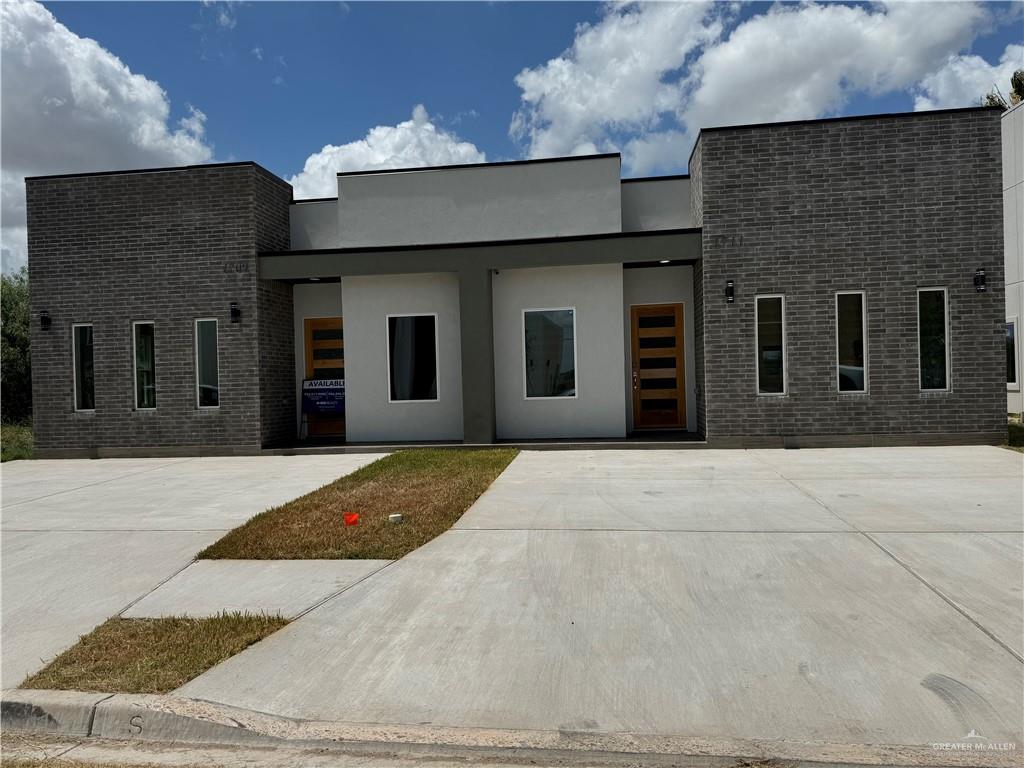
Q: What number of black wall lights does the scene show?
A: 4